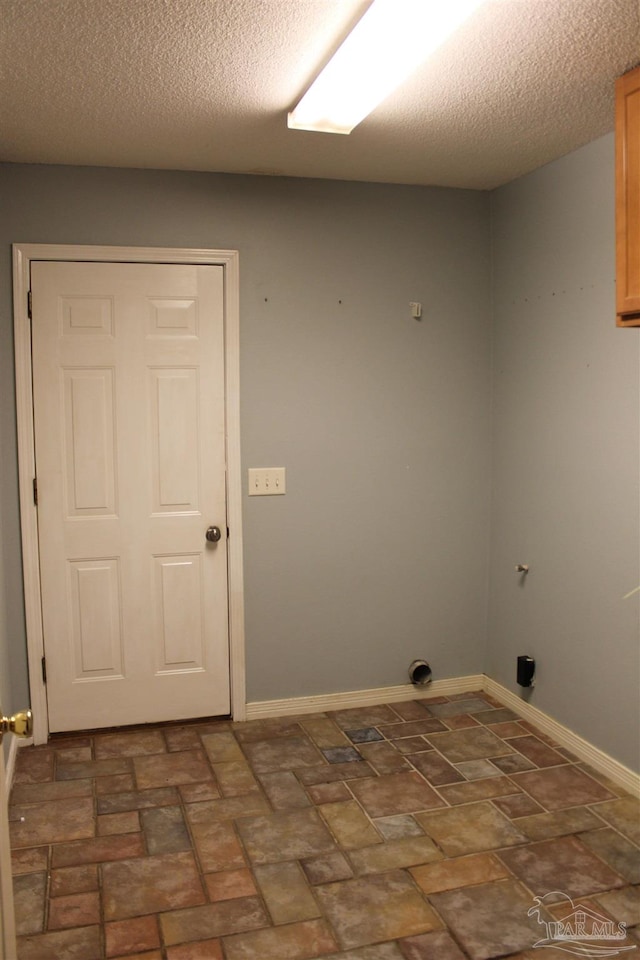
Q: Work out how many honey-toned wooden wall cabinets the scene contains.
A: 1